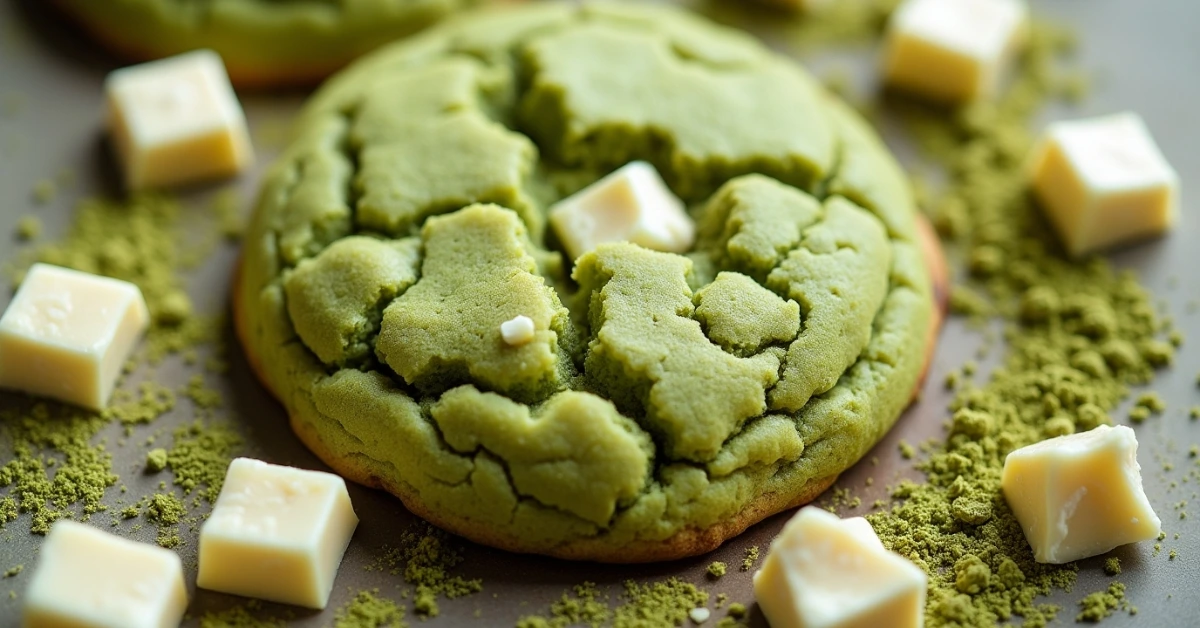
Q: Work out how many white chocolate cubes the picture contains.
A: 9